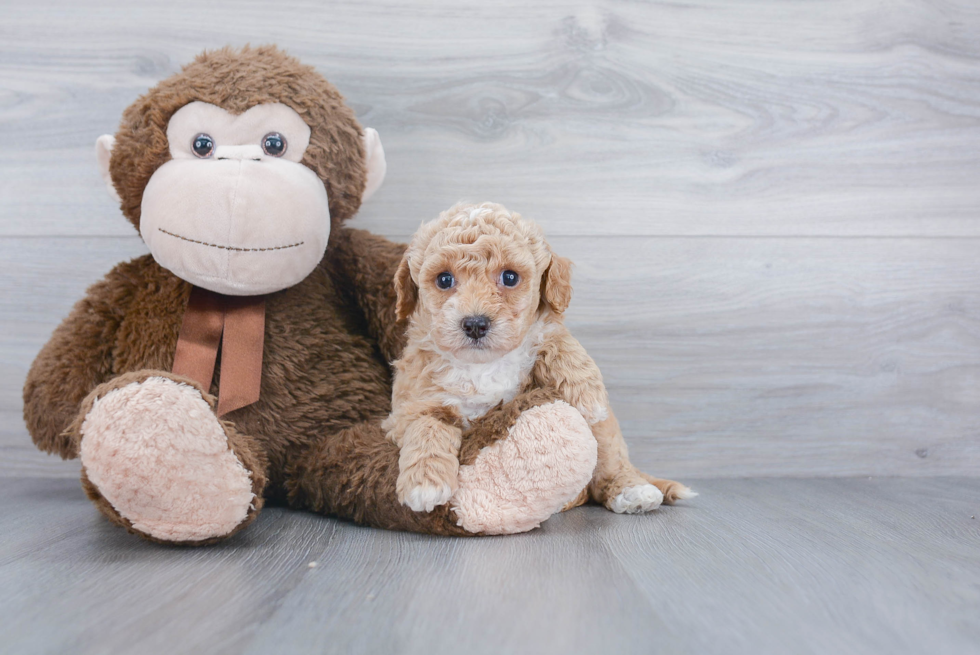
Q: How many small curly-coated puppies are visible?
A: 1